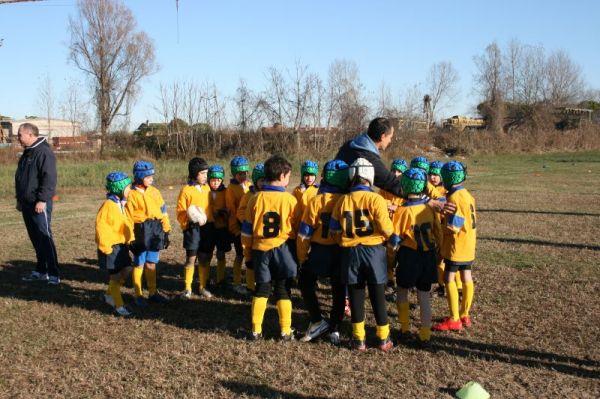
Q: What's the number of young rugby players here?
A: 15